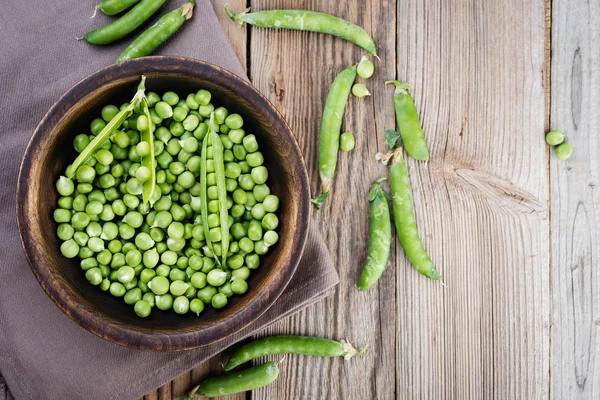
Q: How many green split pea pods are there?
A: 2